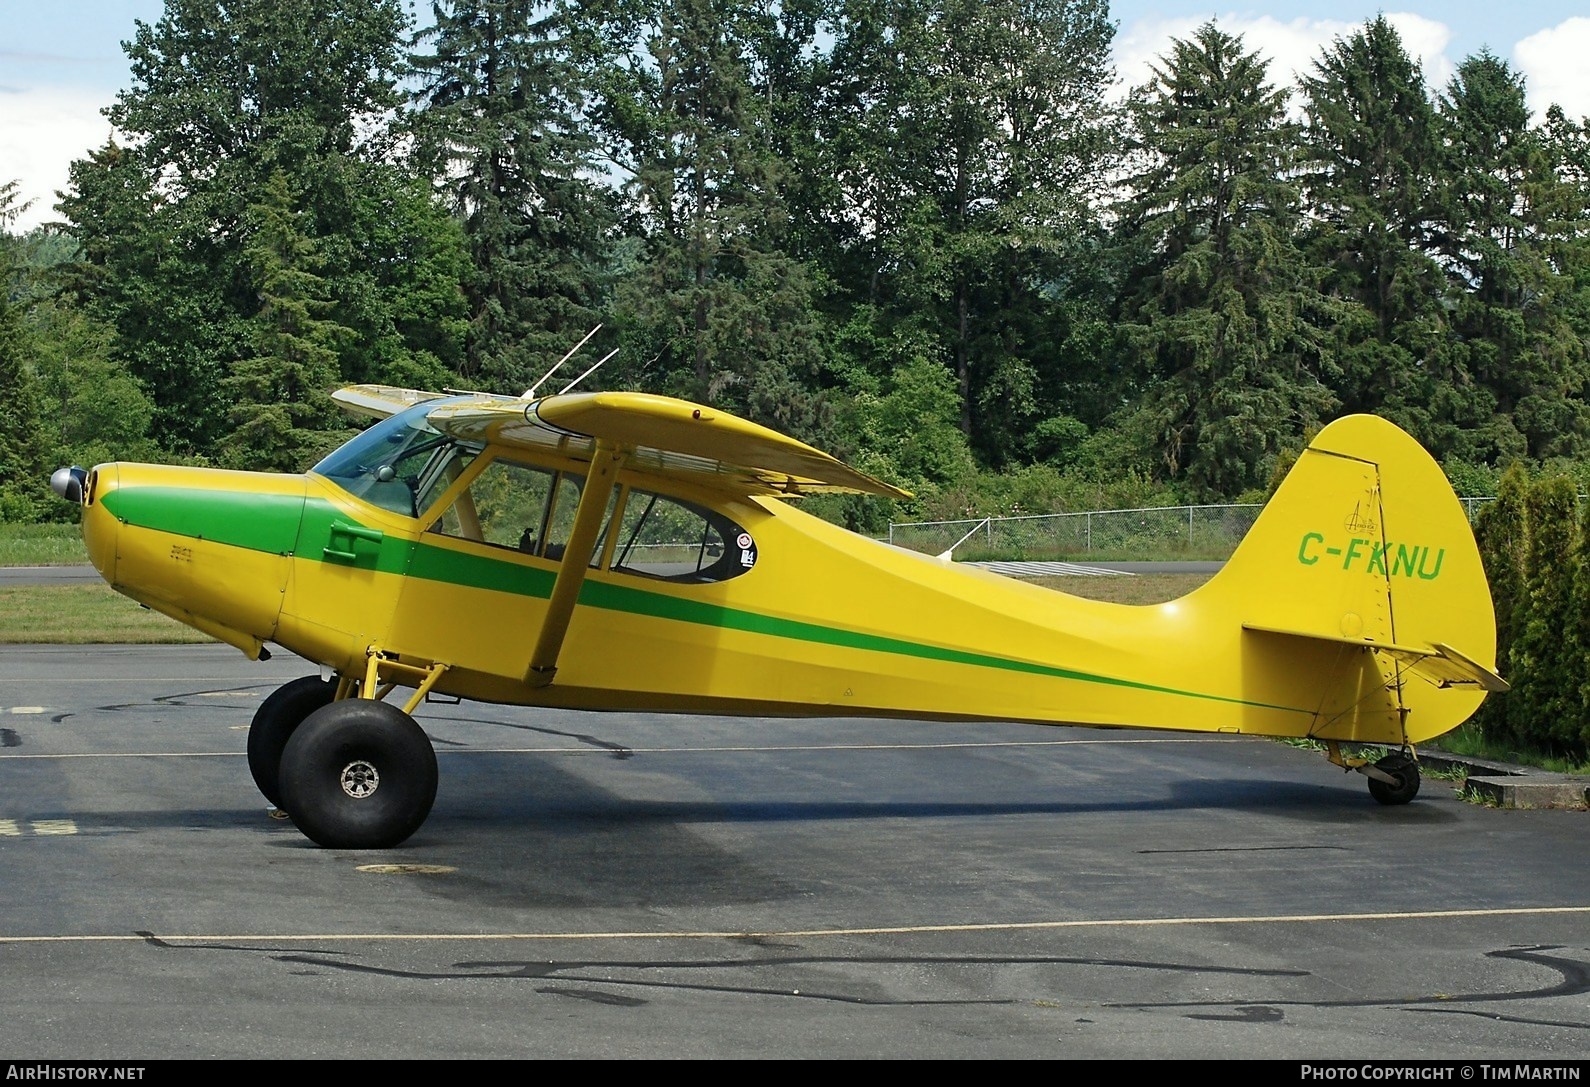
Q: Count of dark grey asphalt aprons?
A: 1